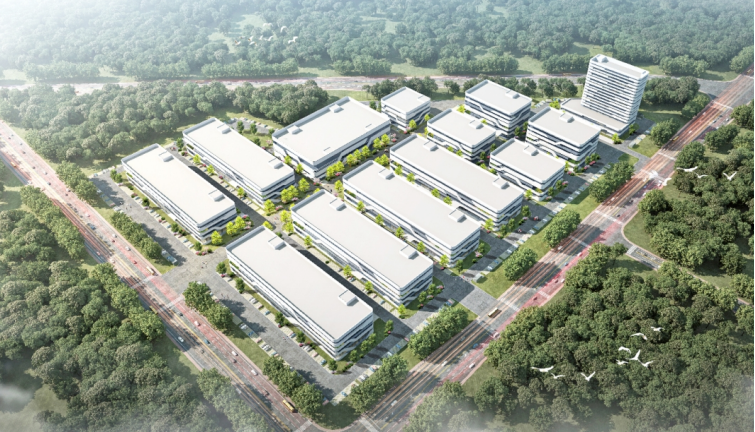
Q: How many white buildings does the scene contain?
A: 13